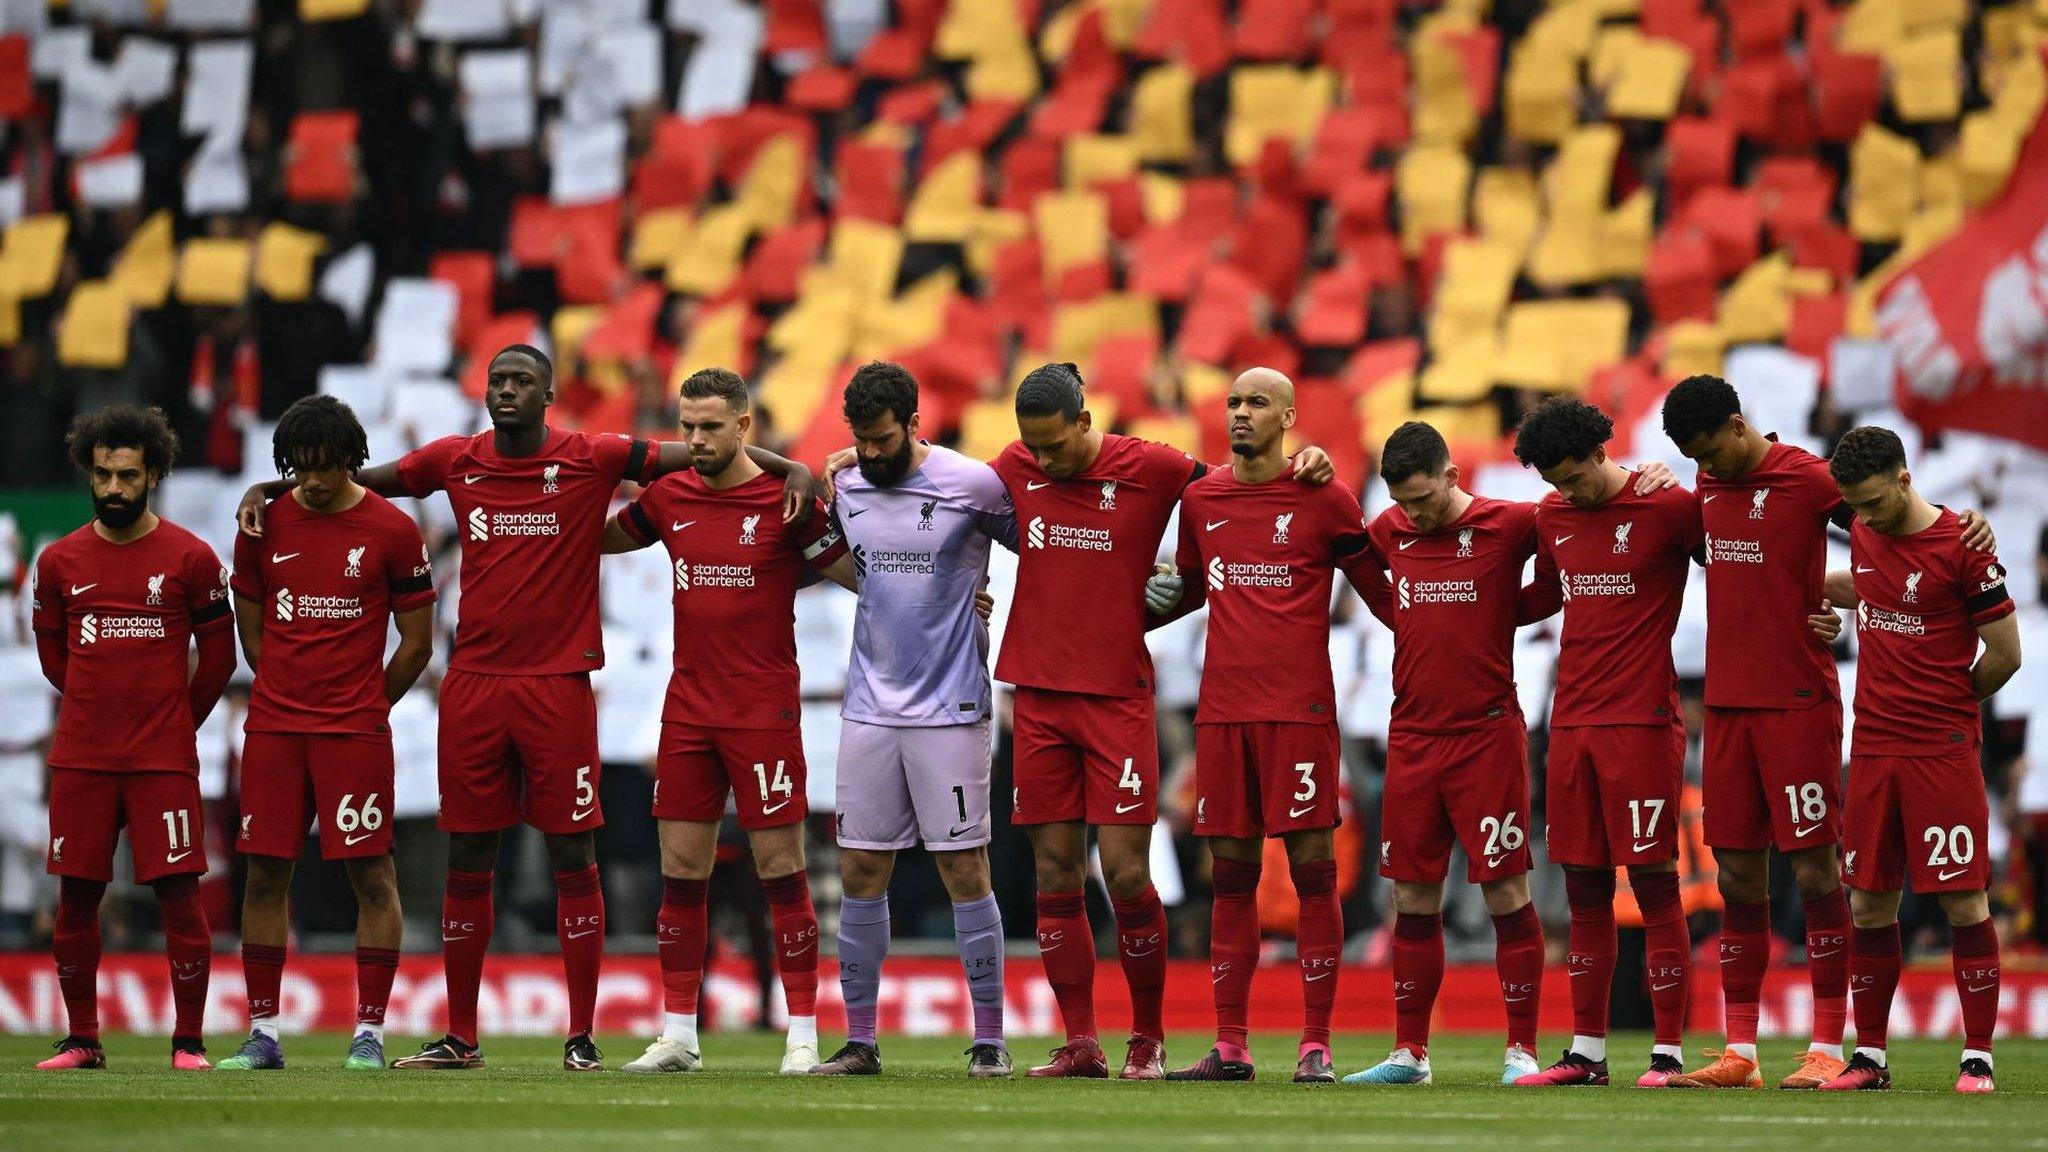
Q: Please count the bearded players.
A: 4